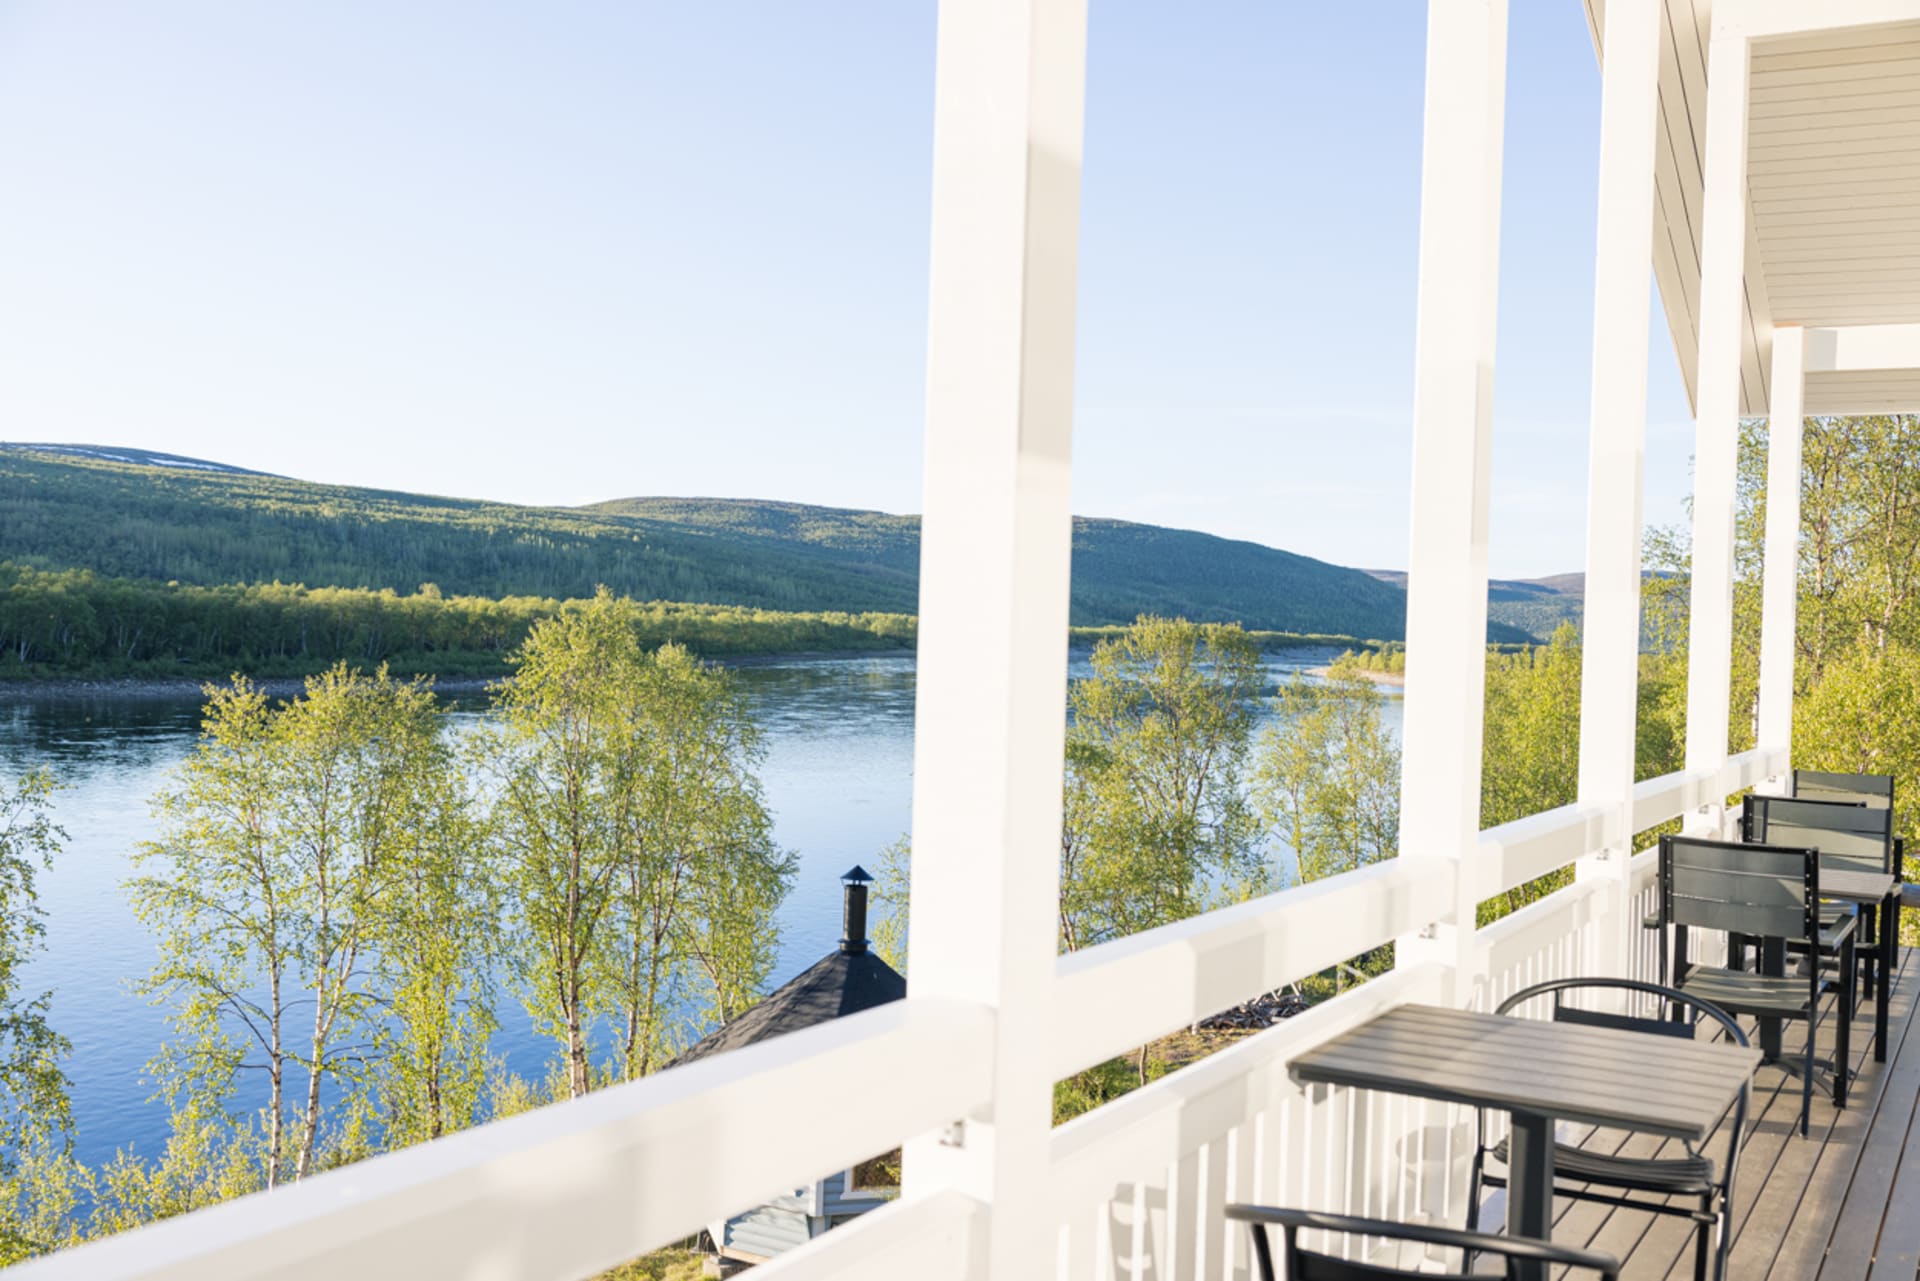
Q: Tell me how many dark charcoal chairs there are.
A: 6